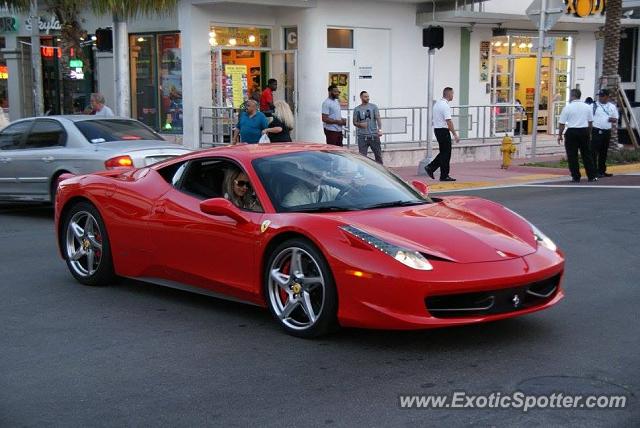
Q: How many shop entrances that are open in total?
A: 2